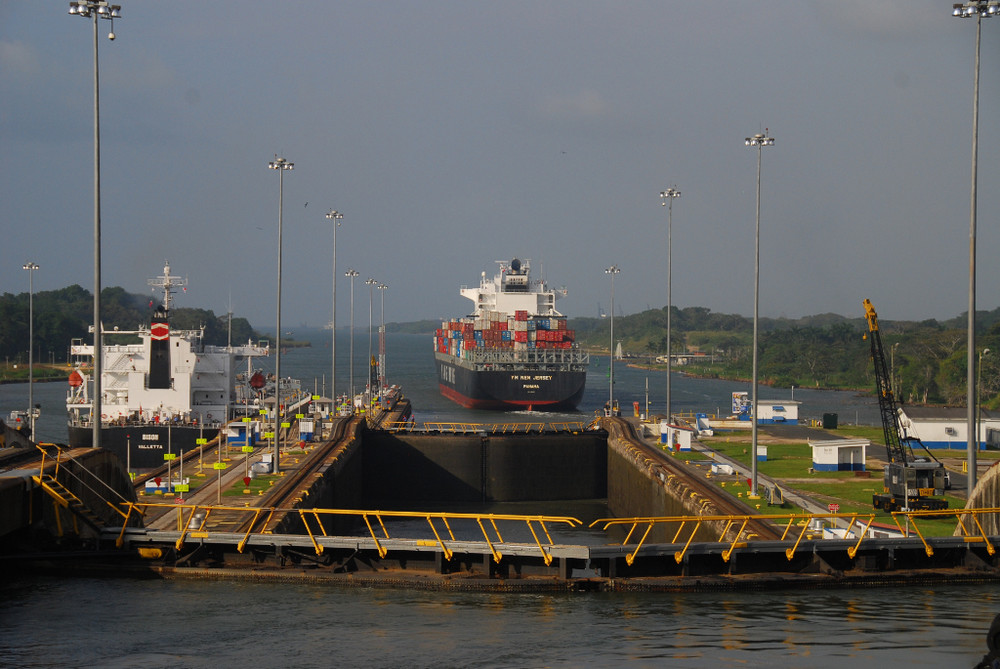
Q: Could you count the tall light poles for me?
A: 11